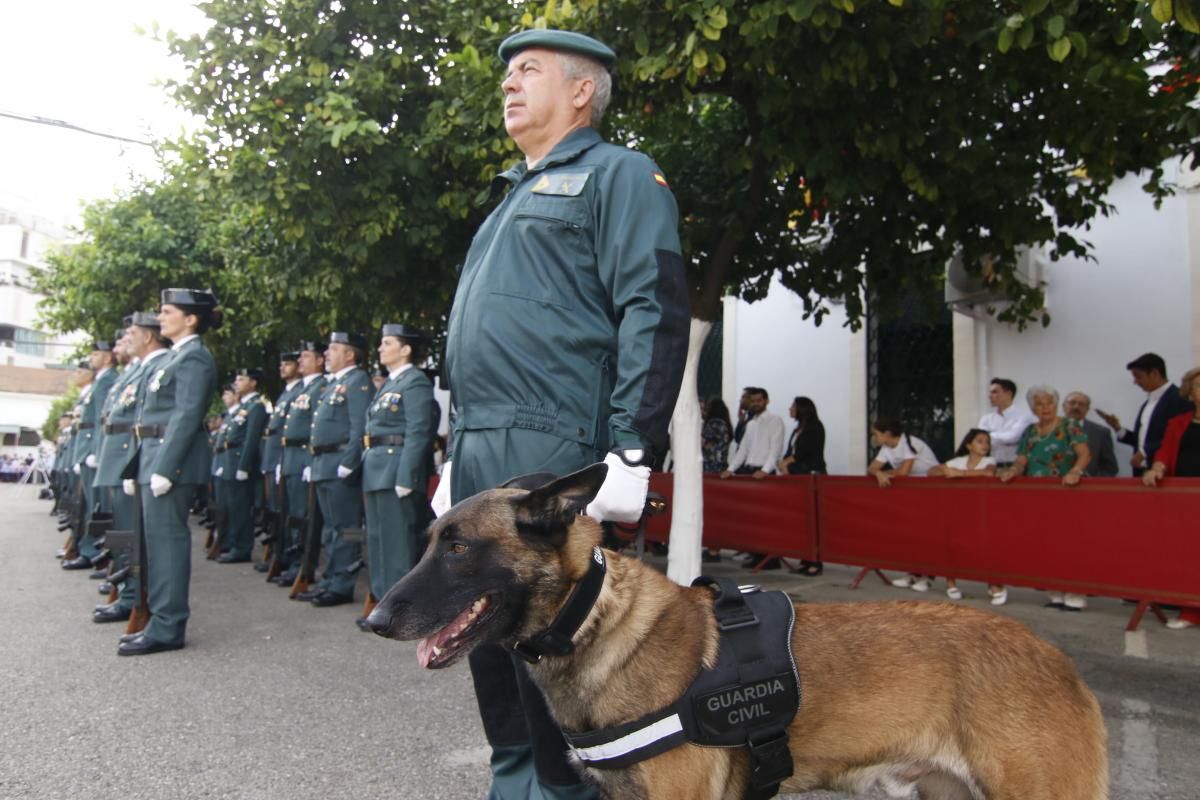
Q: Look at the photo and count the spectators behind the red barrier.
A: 11